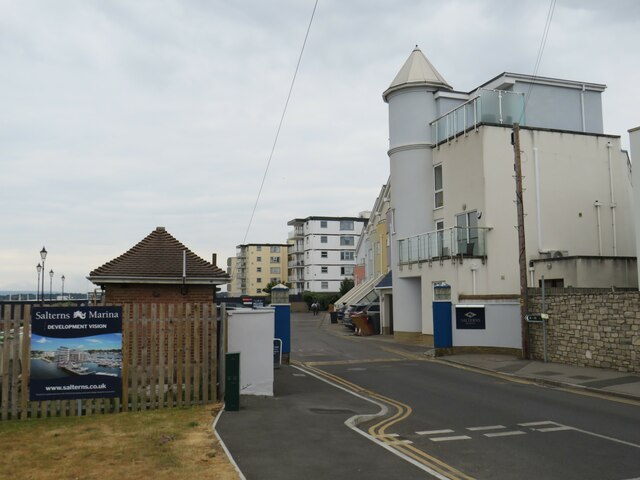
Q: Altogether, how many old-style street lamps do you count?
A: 4